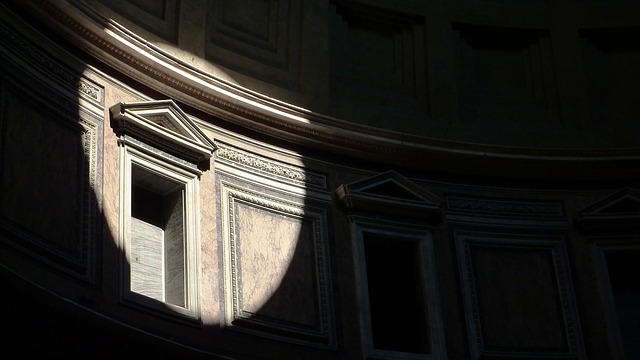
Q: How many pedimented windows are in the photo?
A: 3